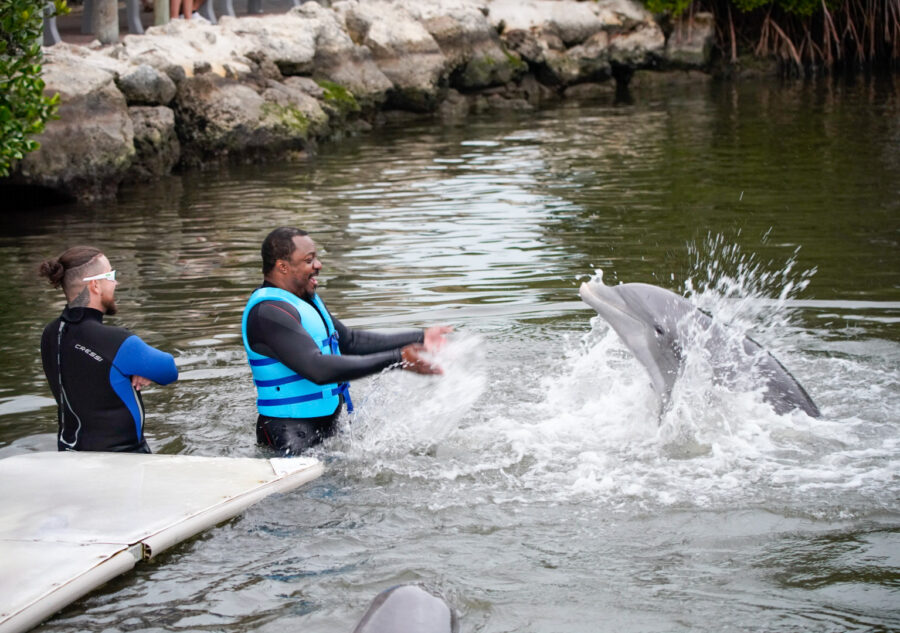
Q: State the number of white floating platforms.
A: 1